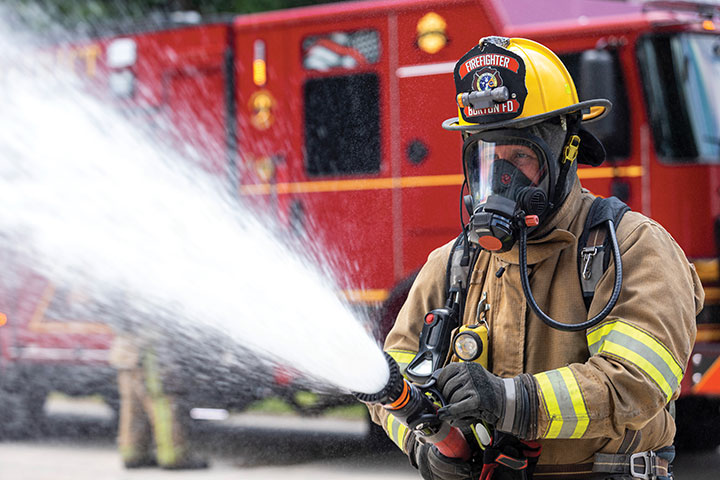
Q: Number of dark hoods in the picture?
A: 1